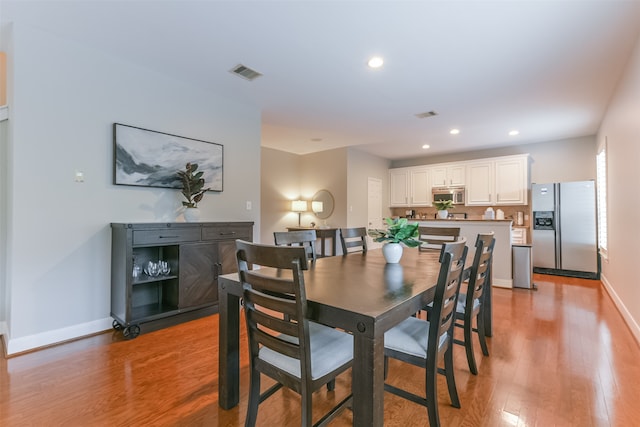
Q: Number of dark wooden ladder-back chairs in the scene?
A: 6